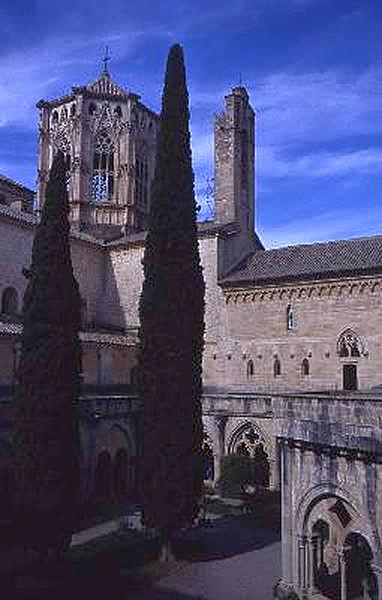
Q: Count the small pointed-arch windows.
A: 3